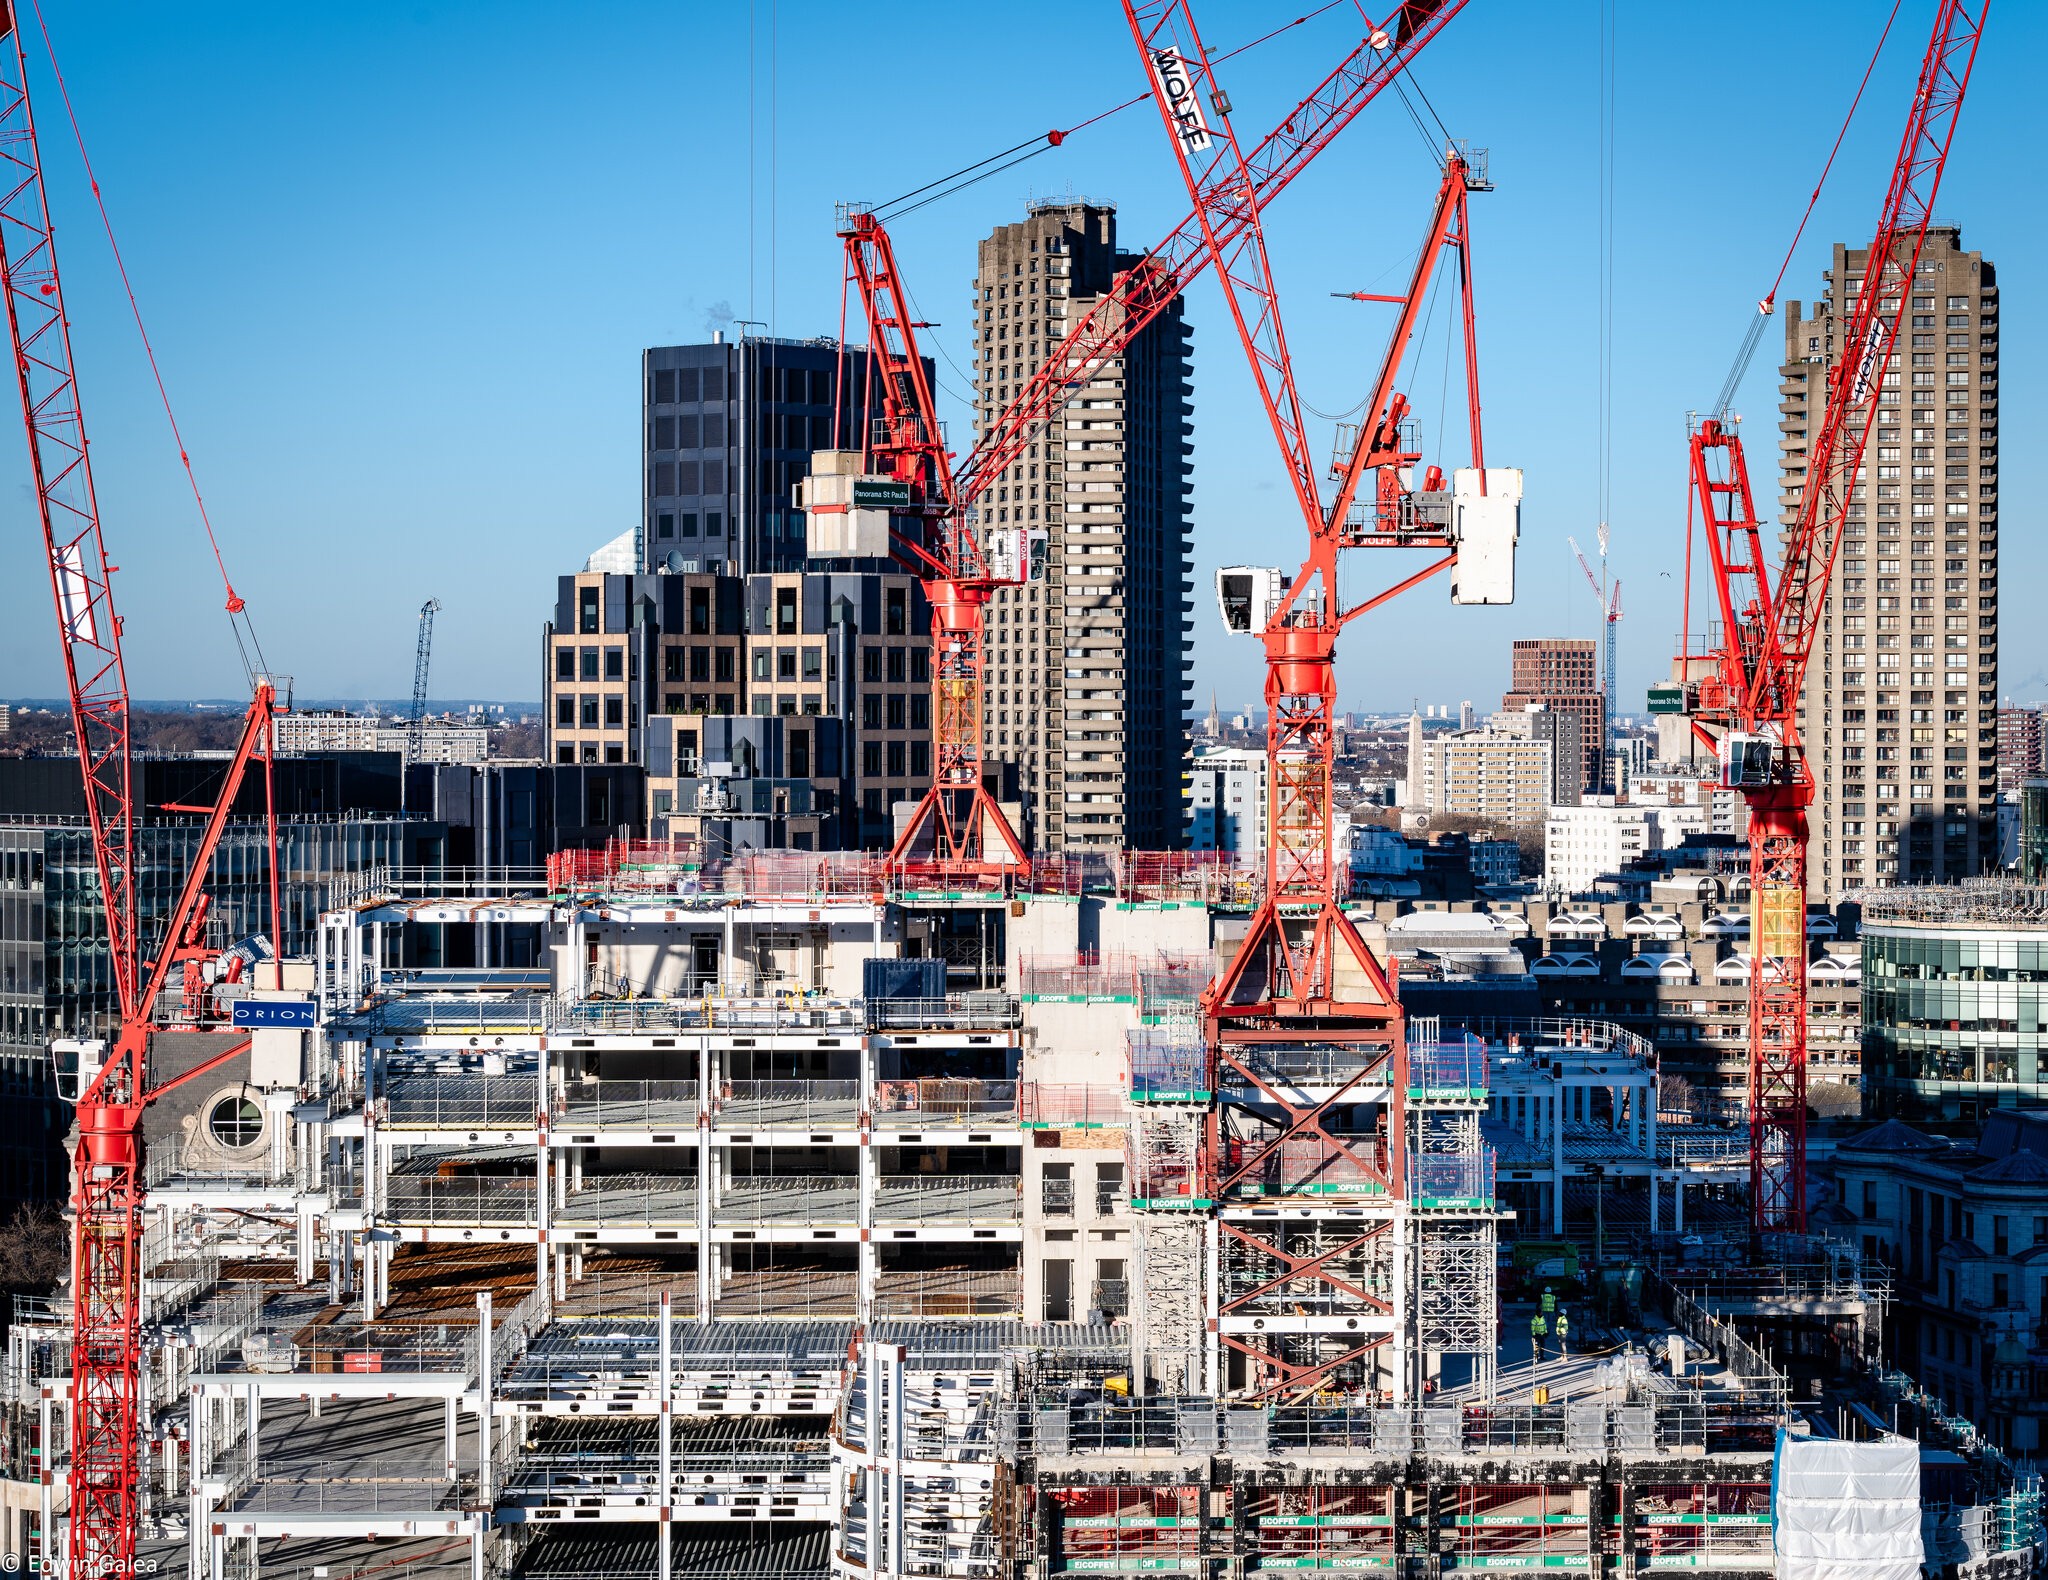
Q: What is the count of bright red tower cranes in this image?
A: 4